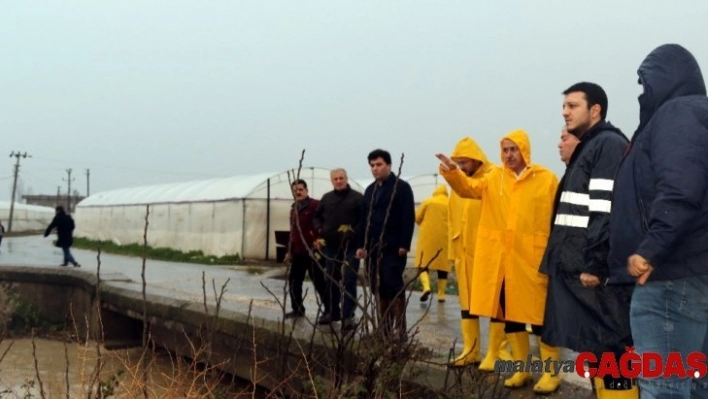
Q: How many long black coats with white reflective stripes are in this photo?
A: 1